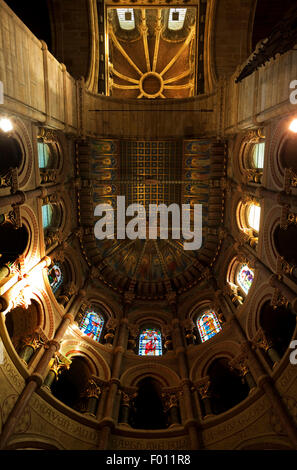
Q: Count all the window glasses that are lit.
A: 11